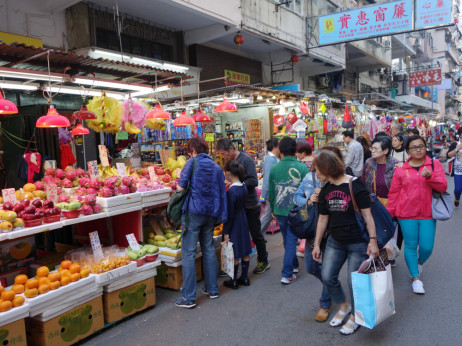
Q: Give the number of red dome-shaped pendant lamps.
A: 8